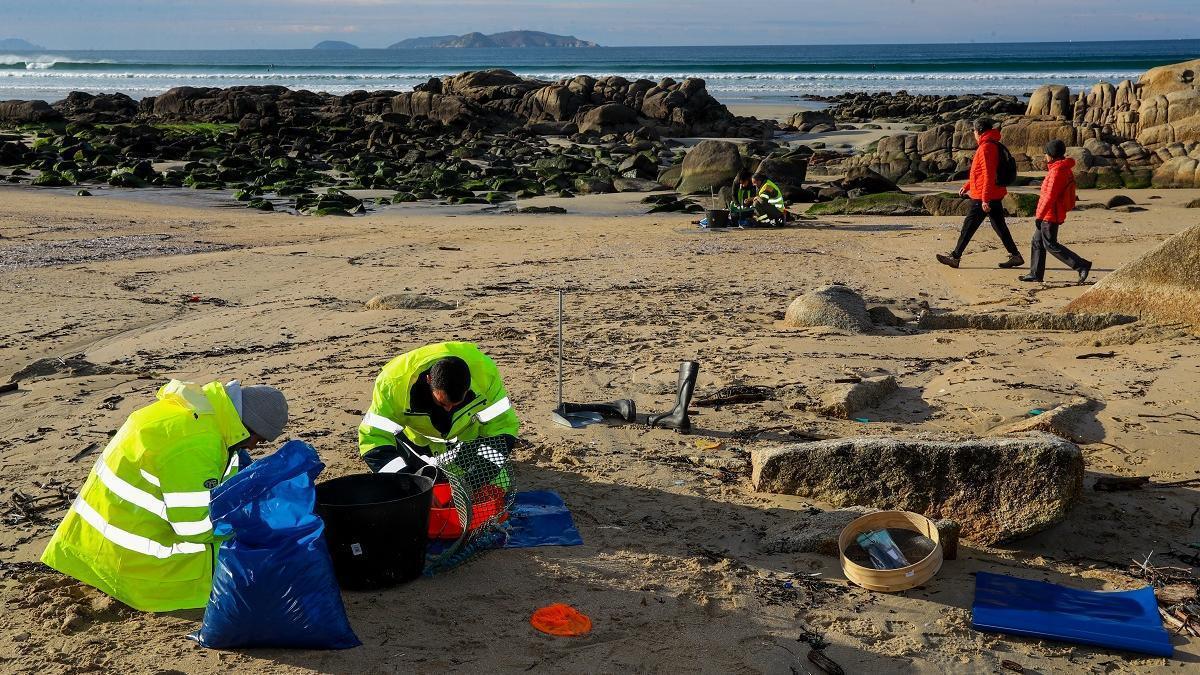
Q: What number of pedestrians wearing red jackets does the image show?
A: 2